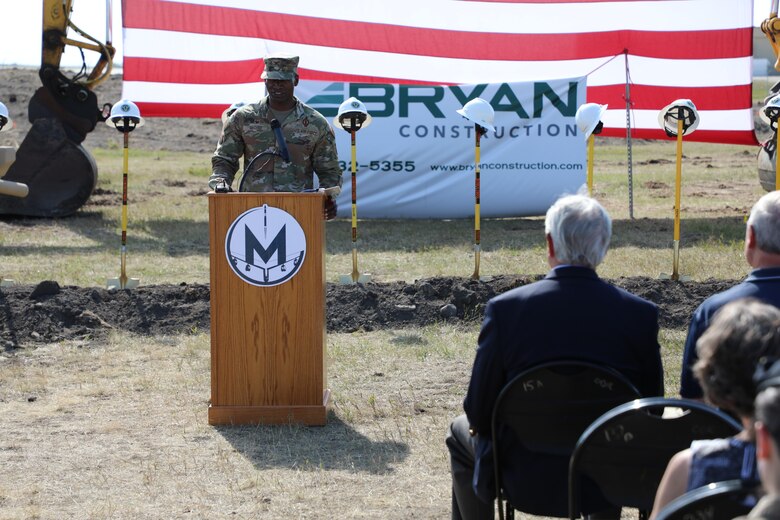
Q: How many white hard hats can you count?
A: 8